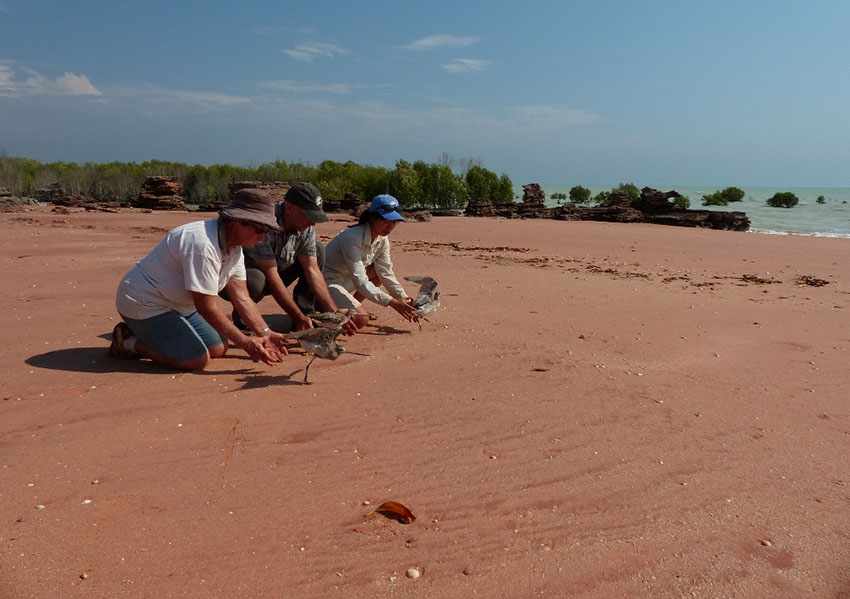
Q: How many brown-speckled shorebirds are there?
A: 3